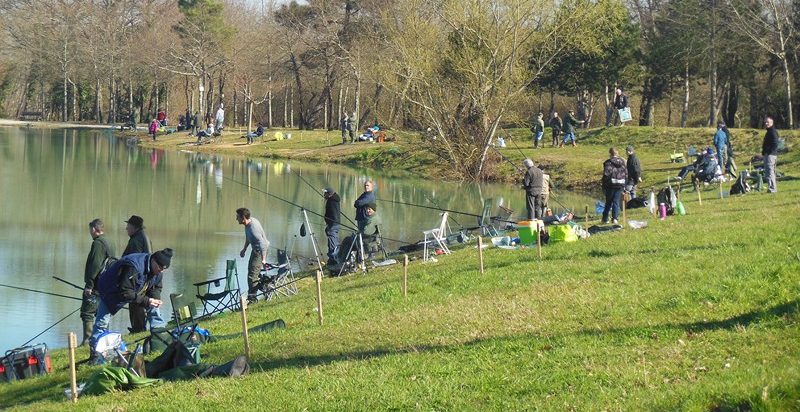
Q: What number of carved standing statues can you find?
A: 0